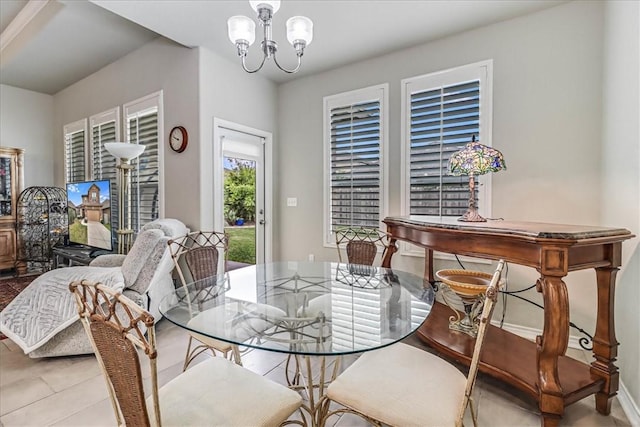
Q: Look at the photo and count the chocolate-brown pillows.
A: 0